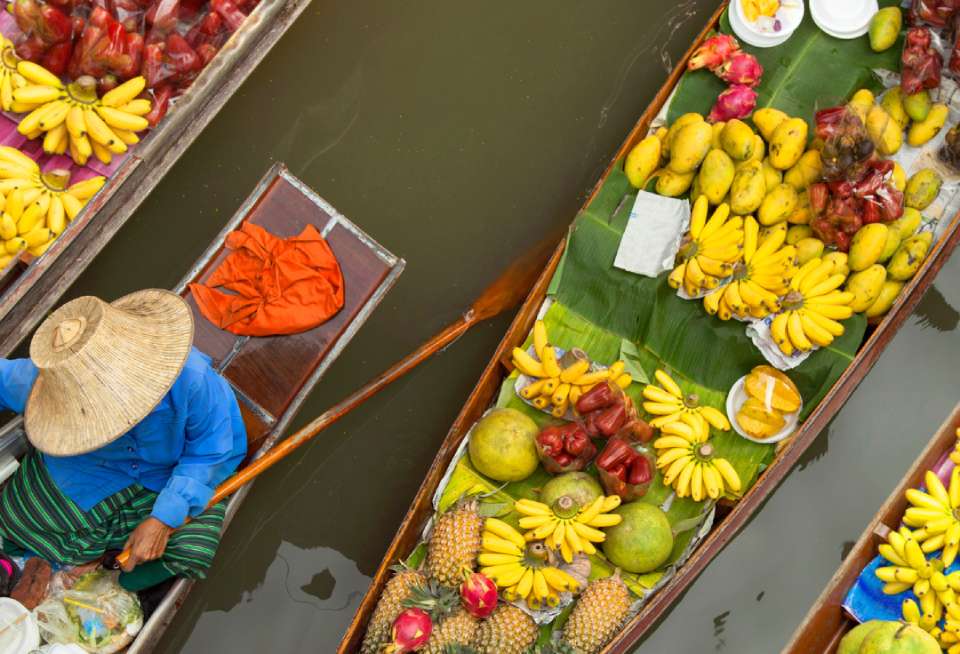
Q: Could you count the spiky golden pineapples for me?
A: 5